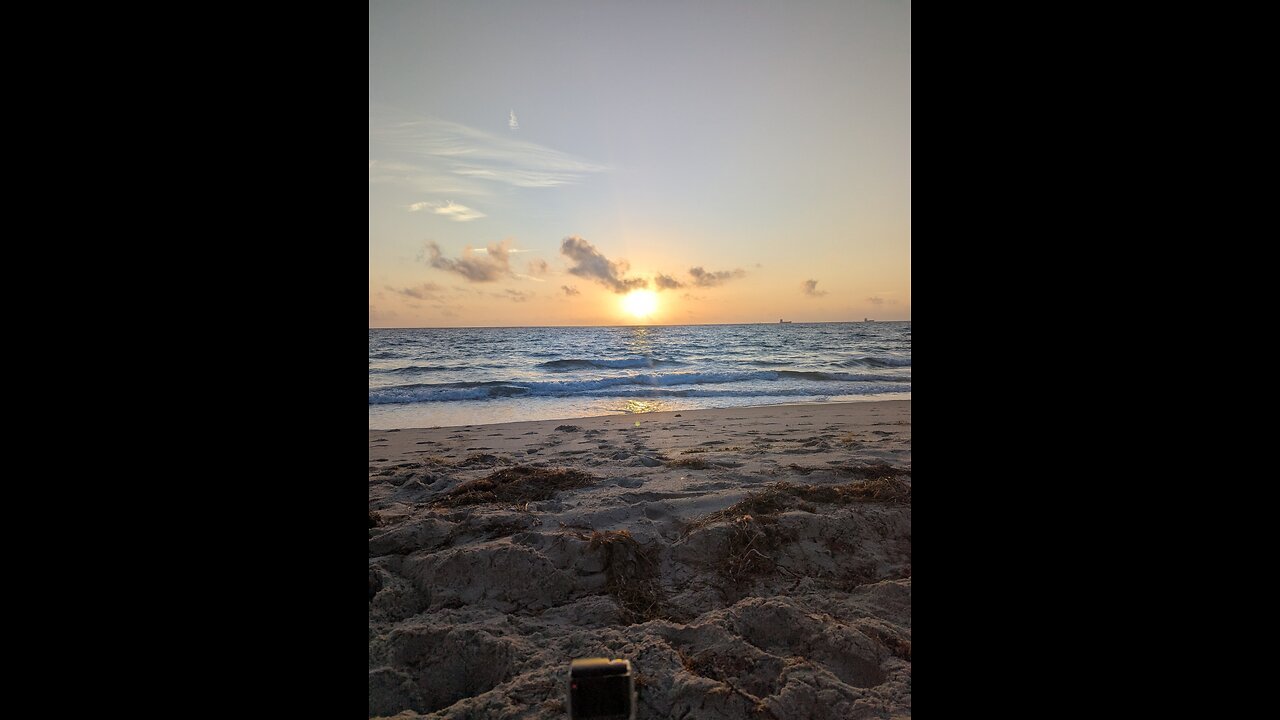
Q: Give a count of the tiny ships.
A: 2